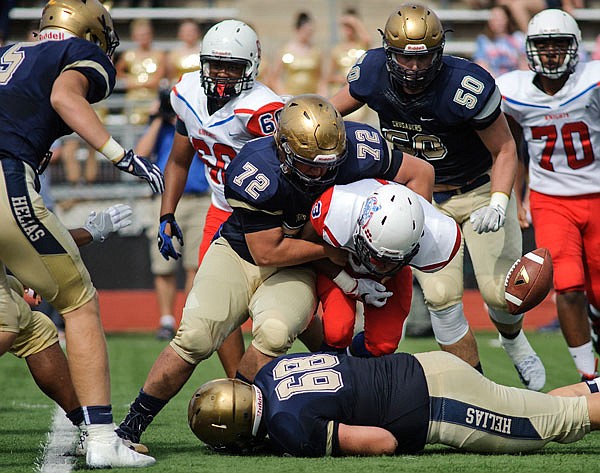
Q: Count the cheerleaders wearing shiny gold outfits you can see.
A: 4